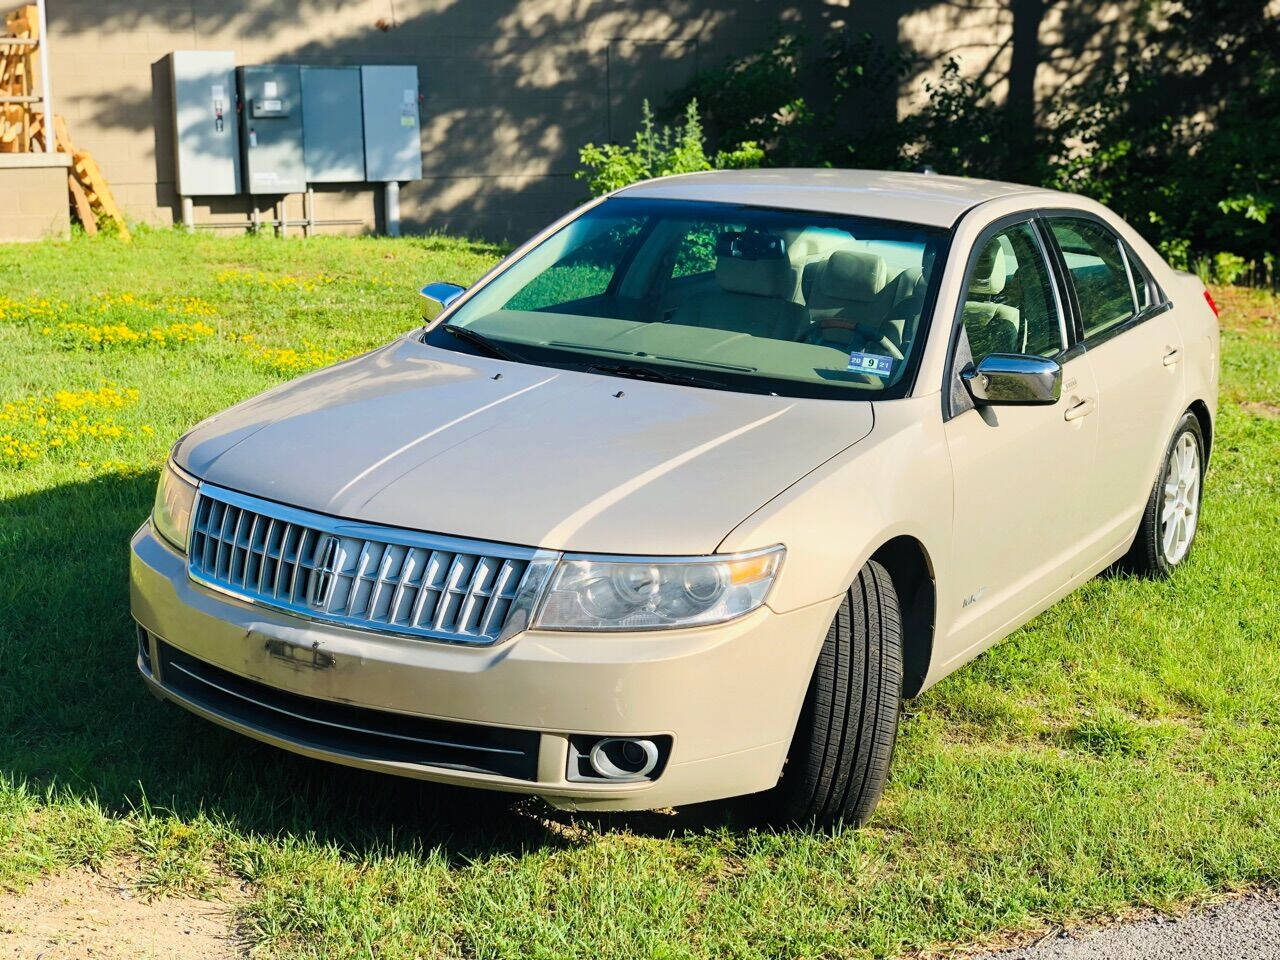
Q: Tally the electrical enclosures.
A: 4